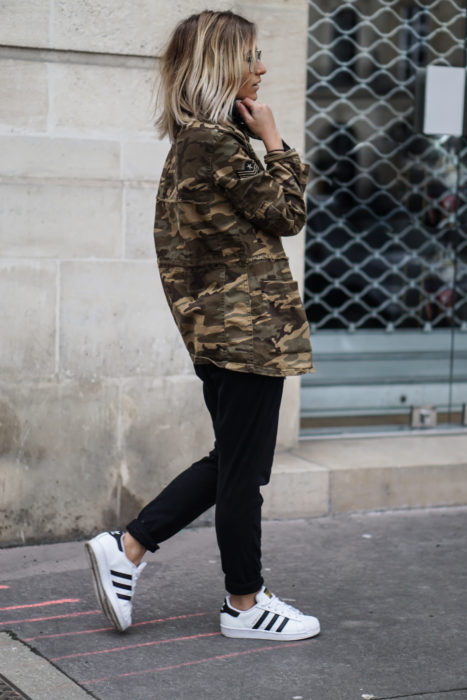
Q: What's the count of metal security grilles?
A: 1